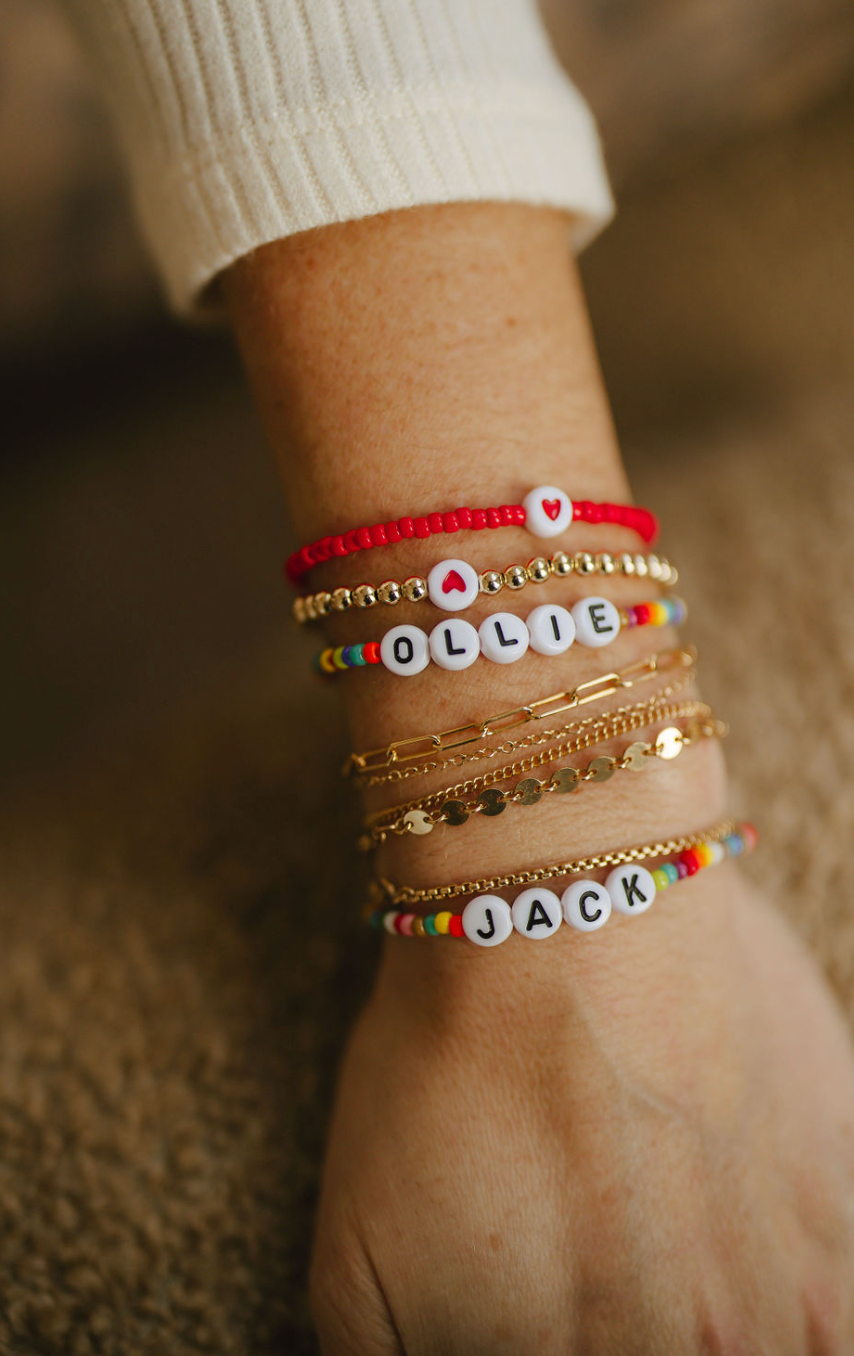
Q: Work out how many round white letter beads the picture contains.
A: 9